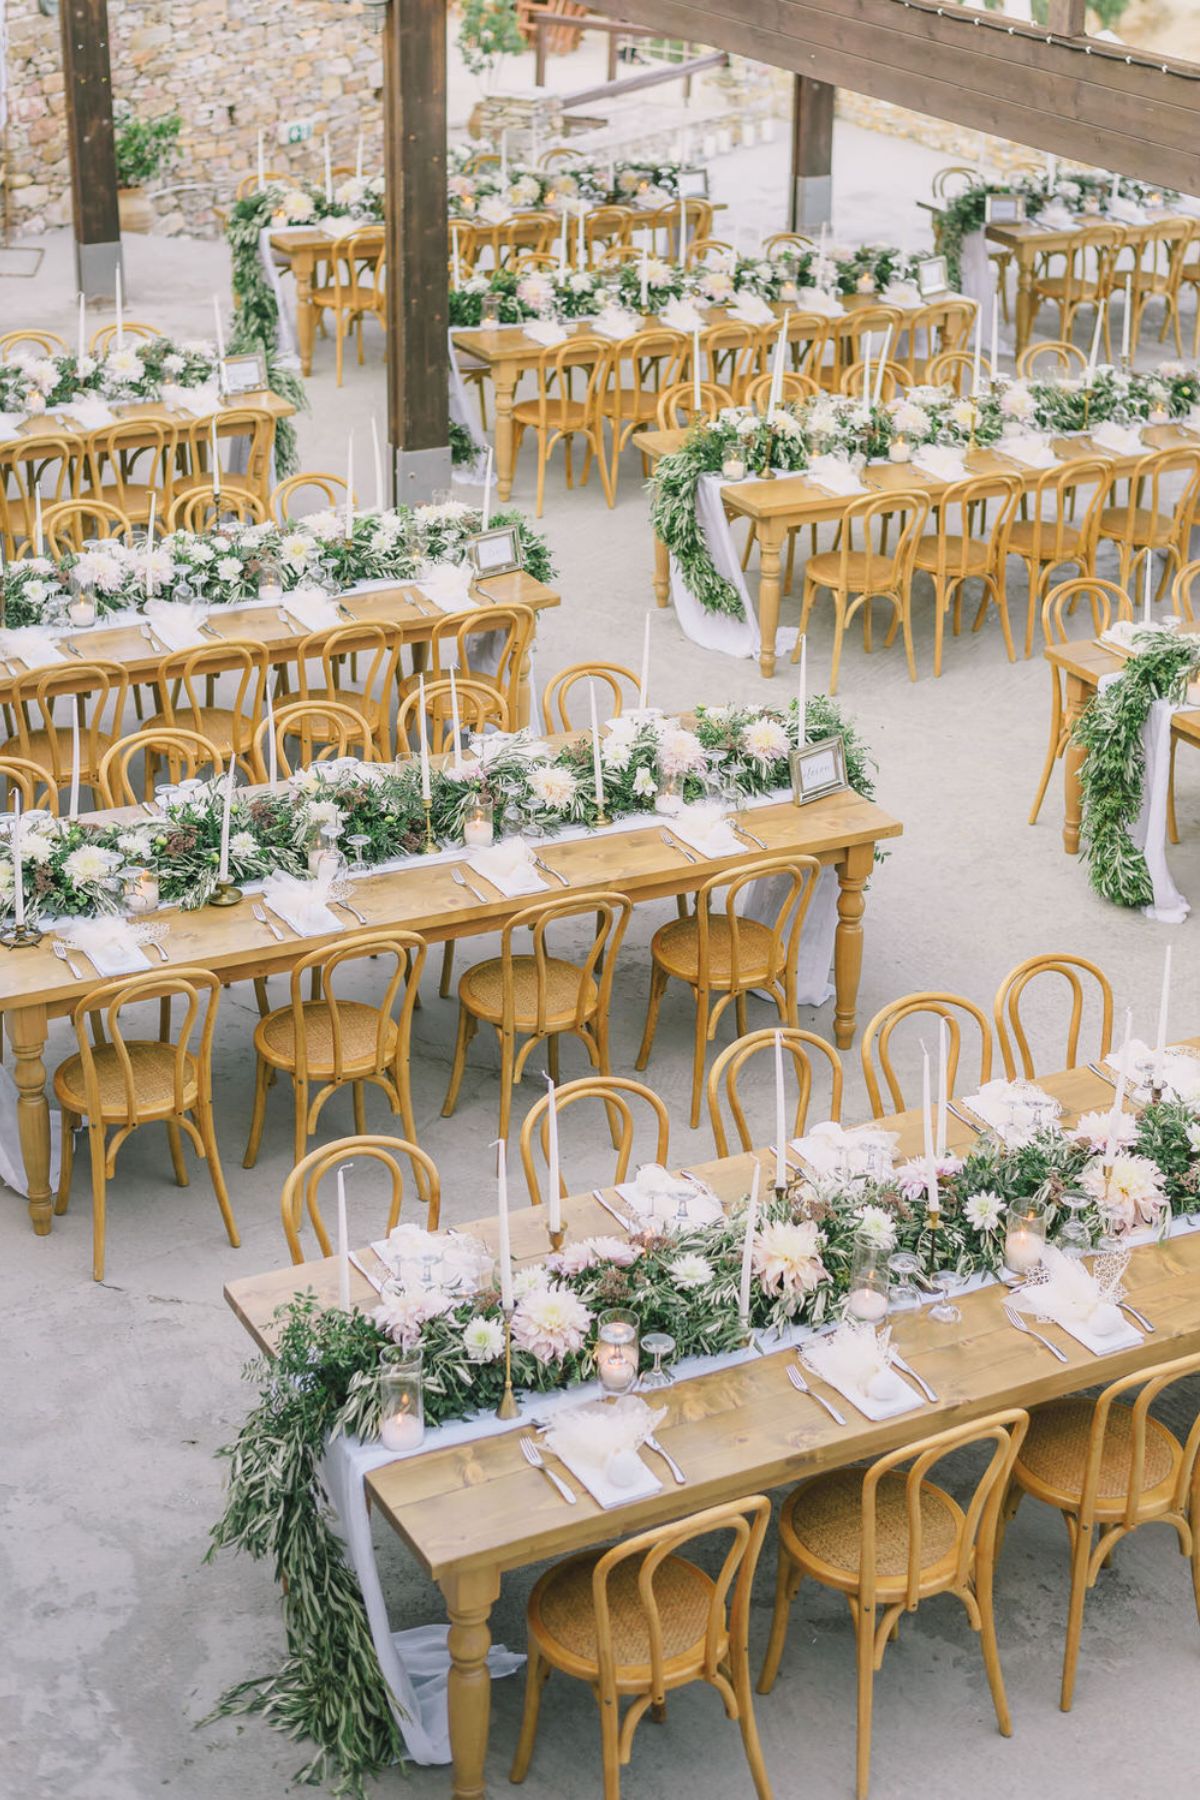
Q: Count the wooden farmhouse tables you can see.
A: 9